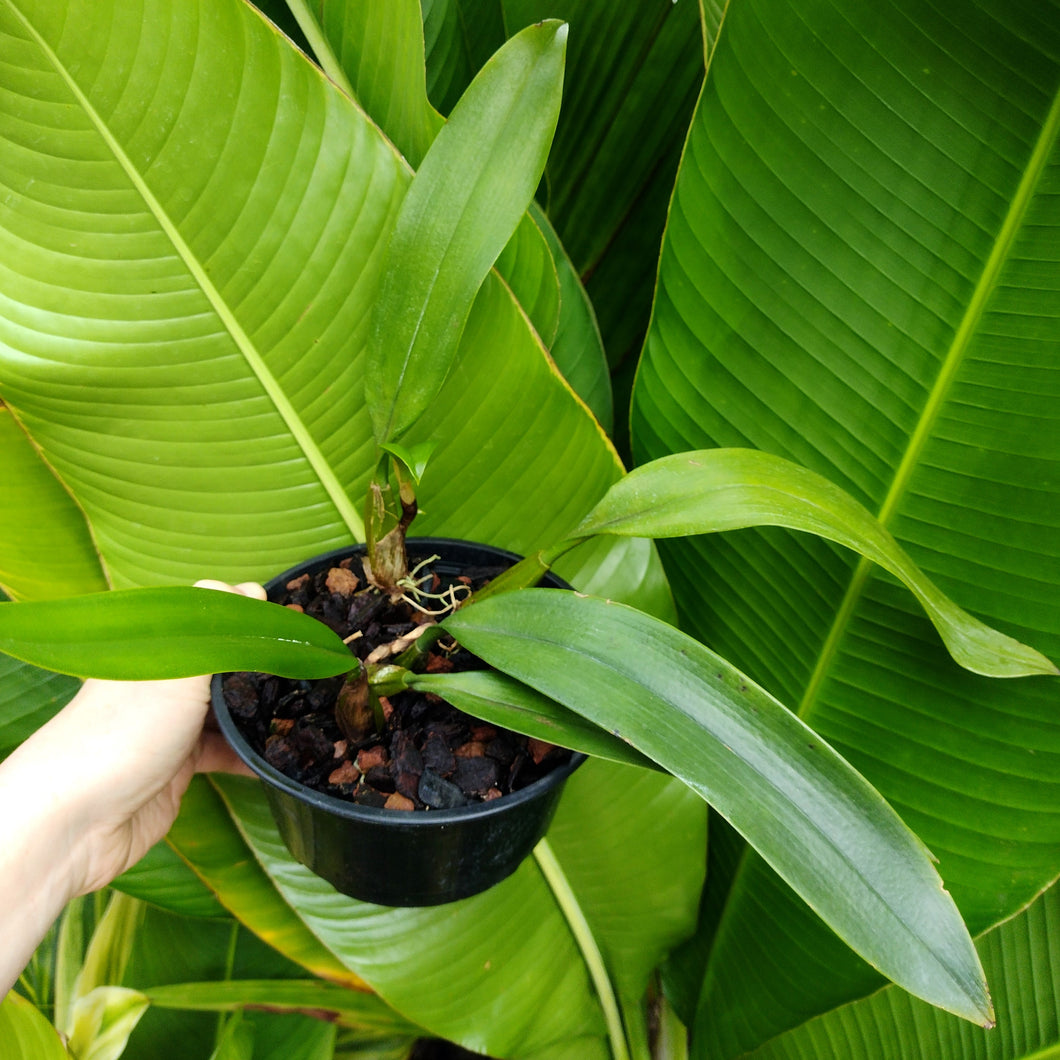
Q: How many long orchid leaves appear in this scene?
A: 5